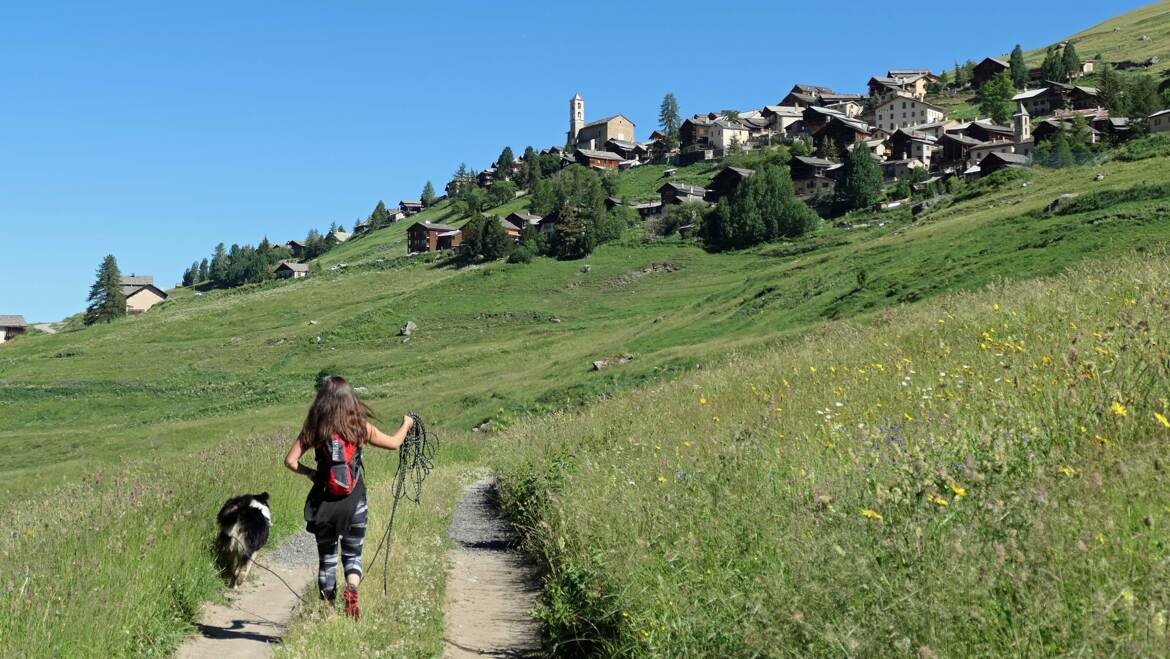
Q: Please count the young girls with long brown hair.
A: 1